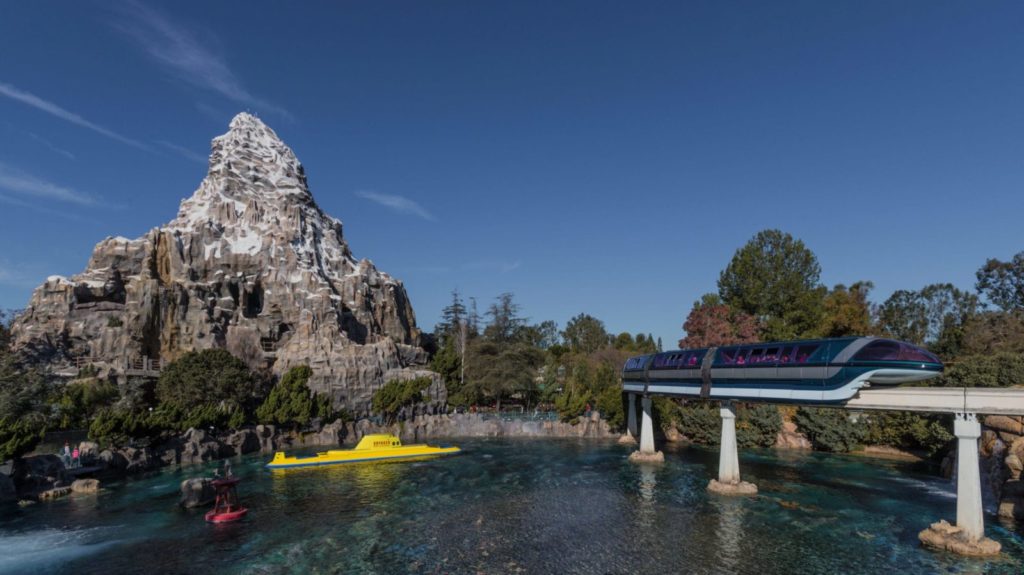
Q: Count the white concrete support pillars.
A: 4